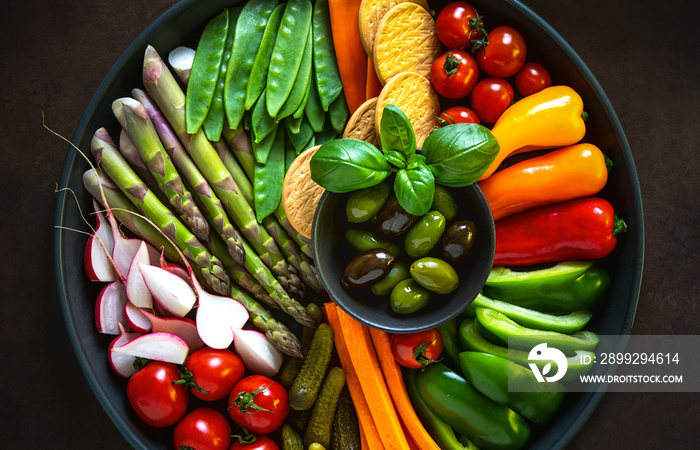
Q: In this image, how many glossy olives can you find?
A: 10